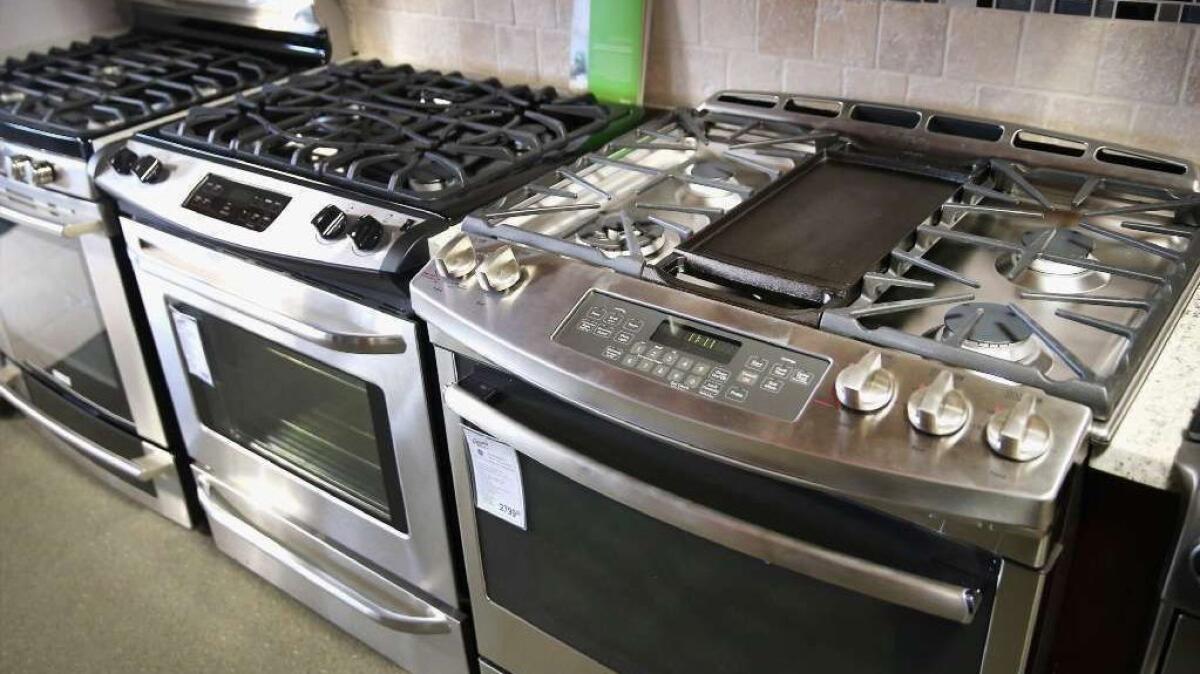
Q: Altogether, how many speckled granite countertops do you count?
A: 1